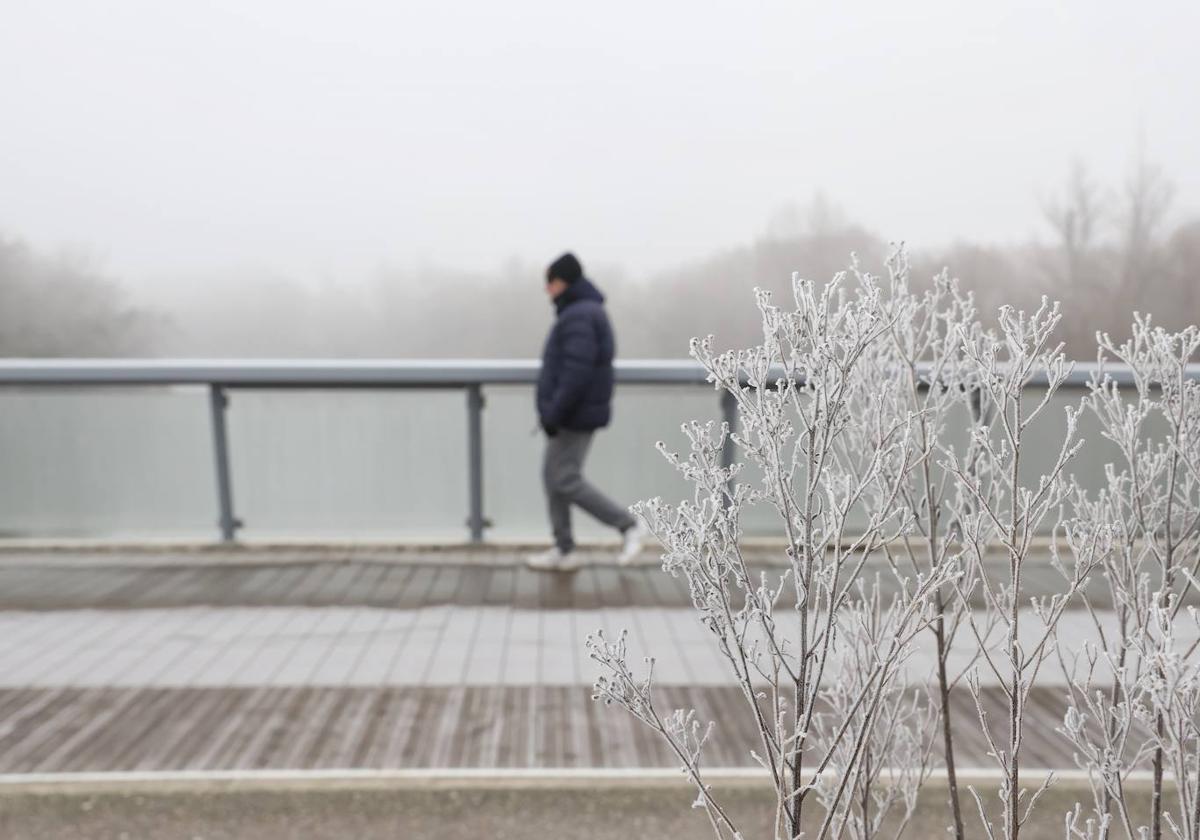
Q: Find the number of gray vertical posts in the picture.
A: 4